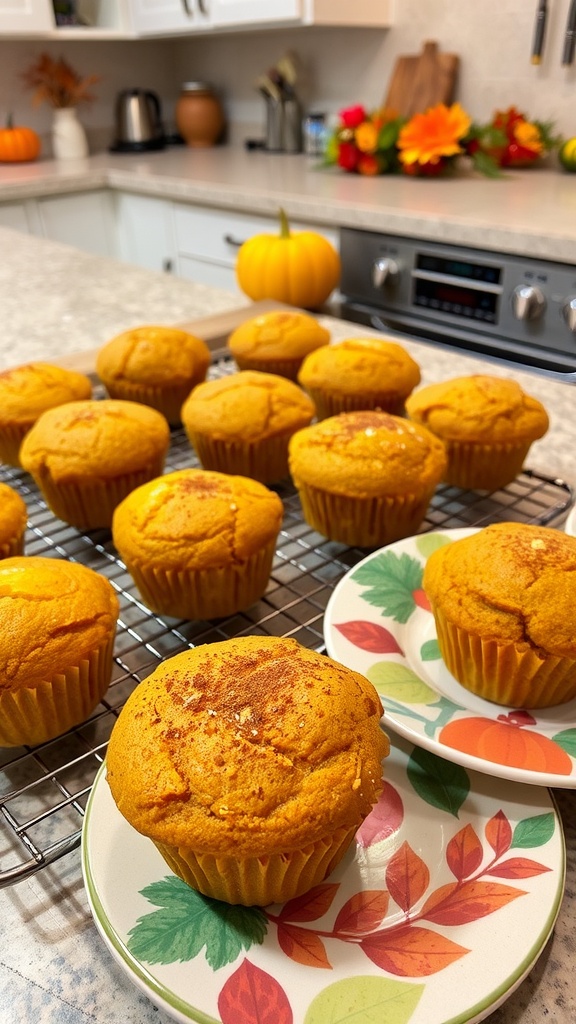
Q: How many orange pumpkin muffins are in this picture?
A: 13